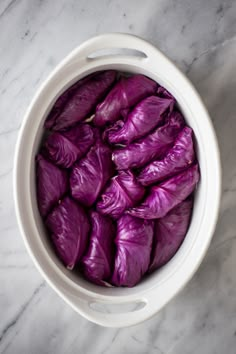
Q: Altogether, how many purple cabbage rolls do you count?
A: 14